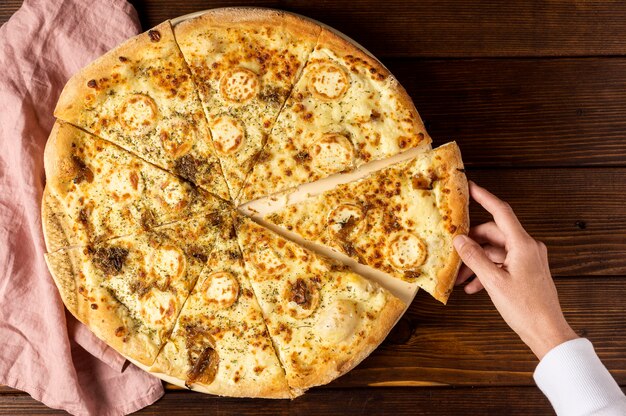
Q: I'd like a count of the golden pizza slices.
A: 8